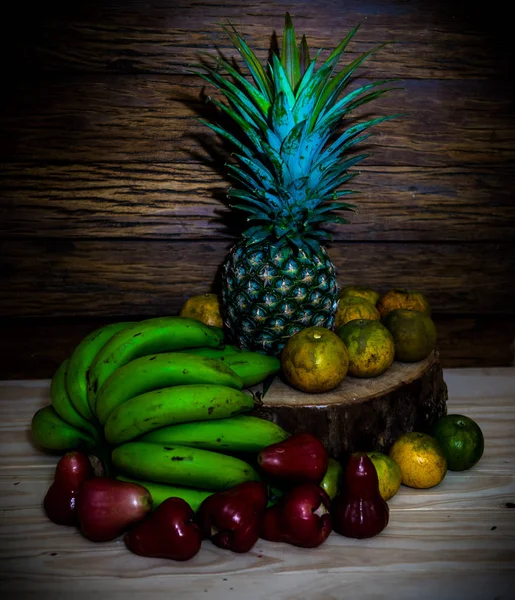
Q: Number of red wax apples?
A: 7